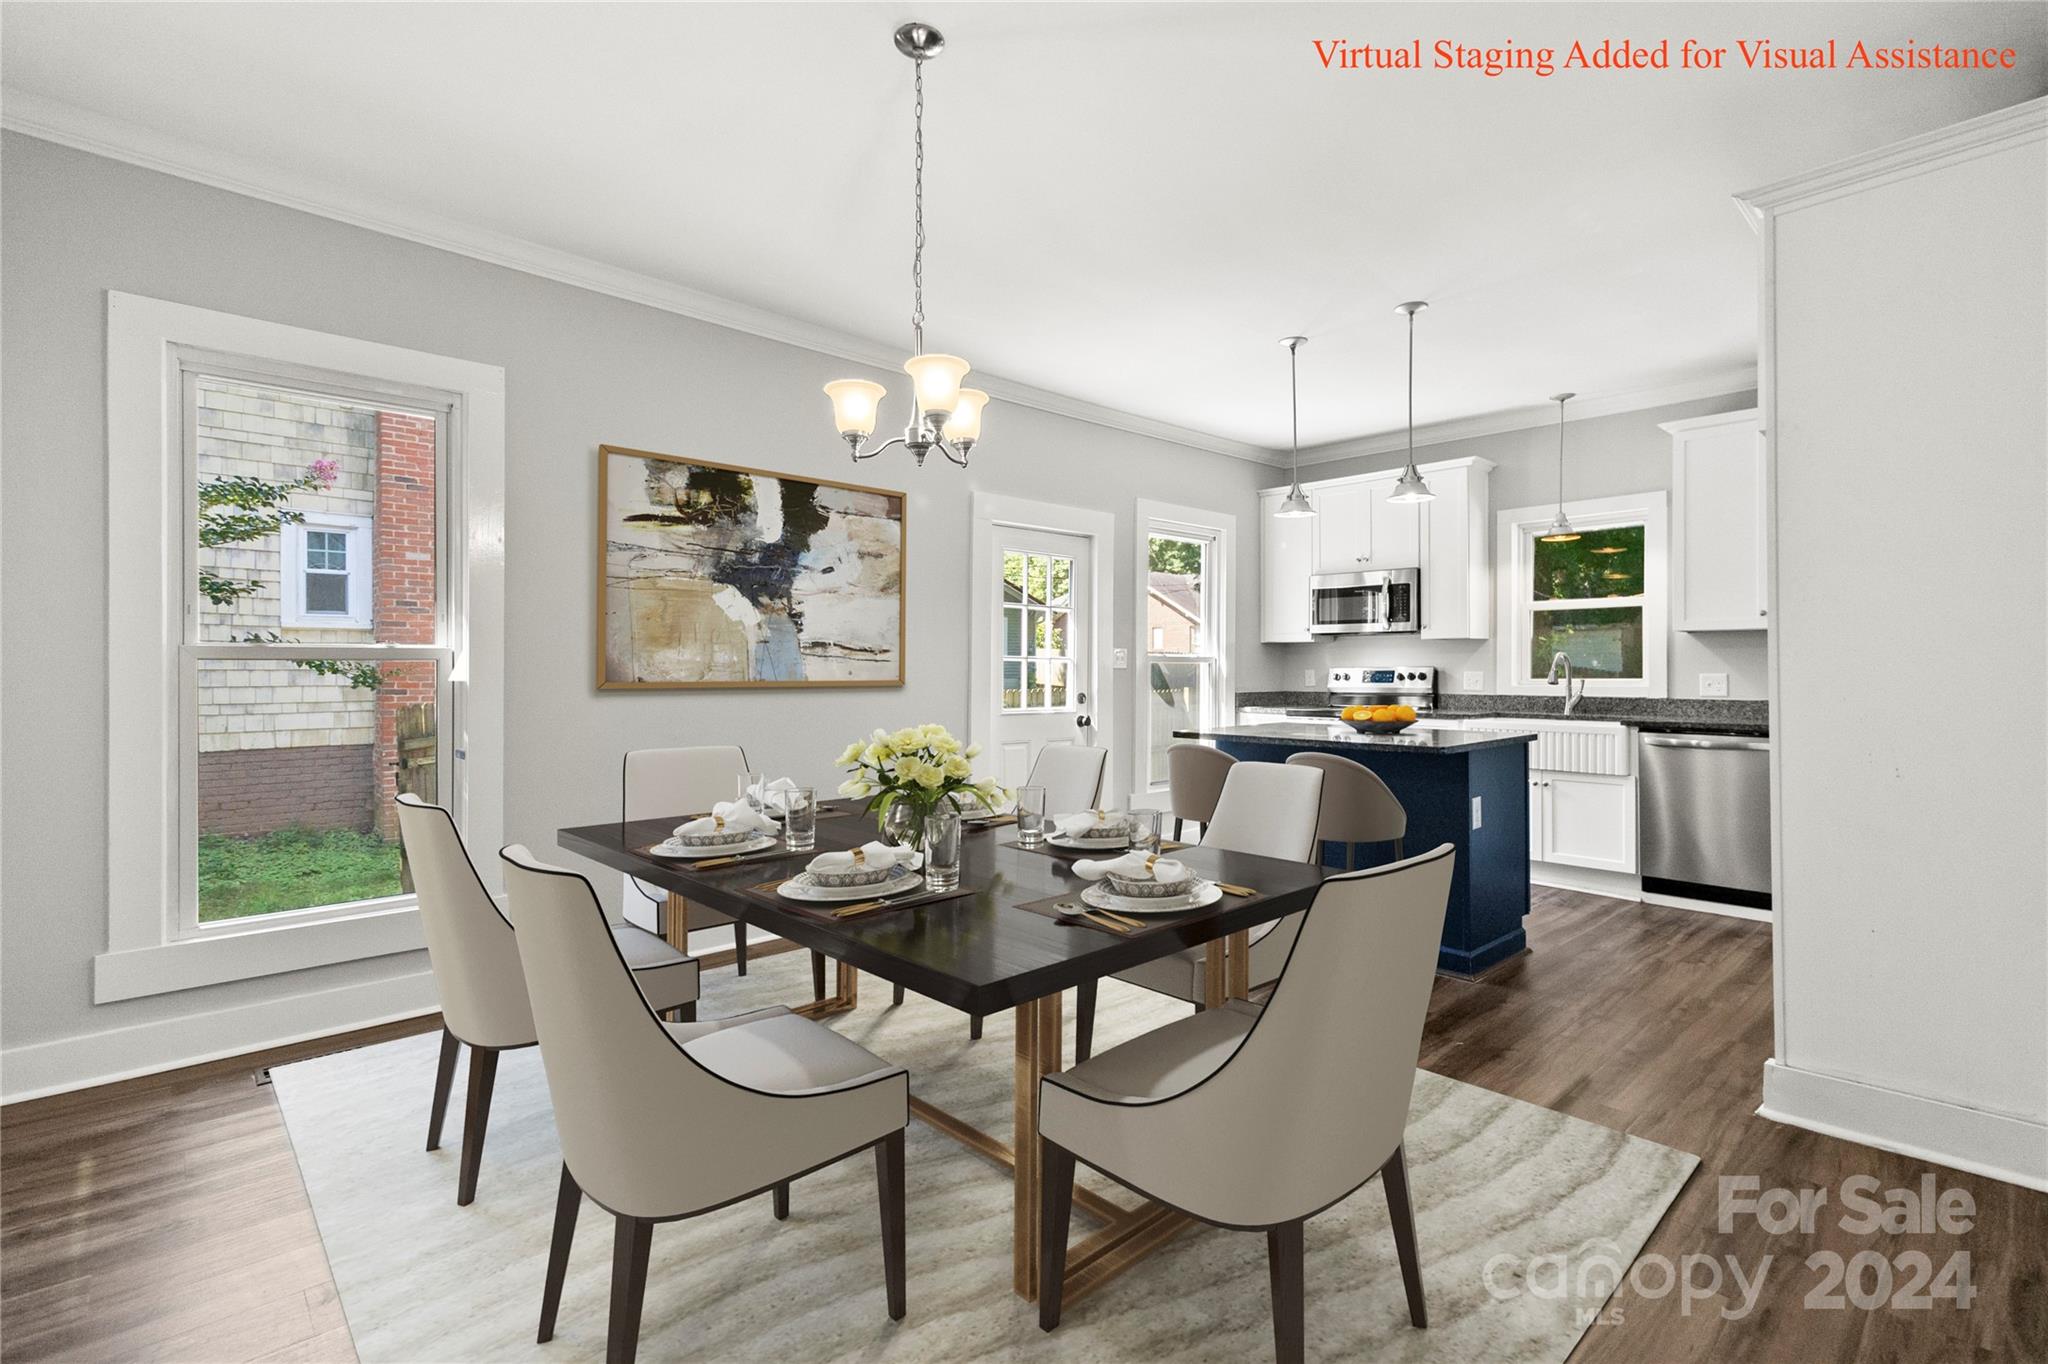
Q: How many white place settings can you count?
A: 6